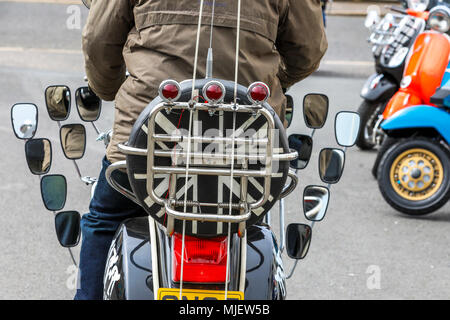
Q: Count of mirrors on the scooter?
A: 14